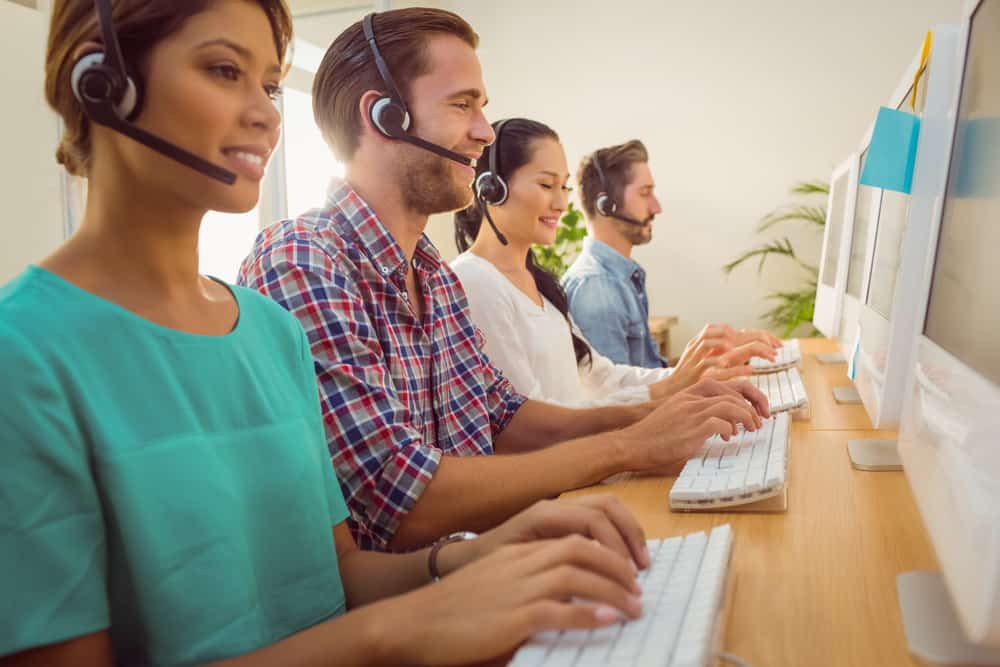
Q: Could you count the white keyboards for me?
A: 4